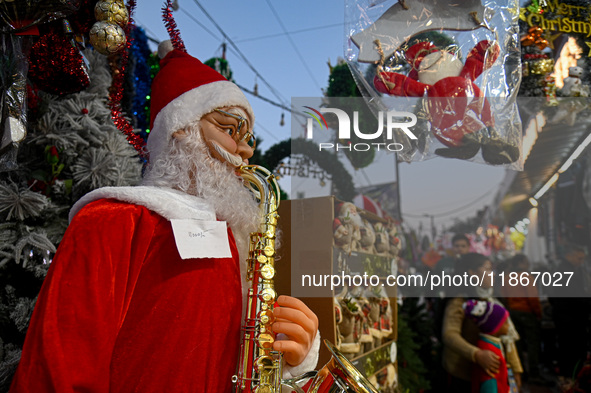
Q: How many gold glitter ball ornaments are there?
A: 2